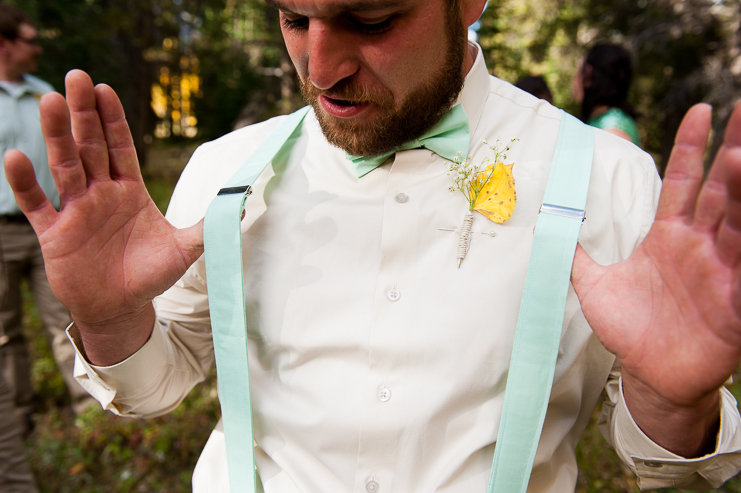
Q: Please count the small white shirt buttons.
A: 4